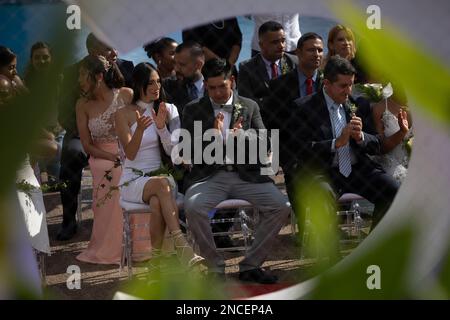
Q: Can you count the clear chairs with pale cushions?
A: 3